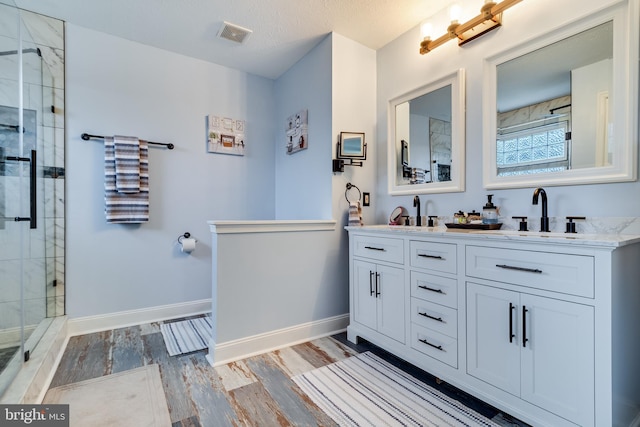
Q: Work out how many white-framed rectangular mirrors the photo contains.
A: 2